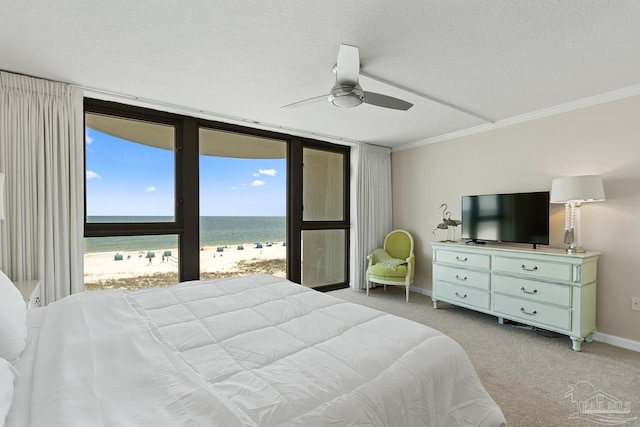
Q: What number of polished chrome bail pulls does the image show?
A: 6